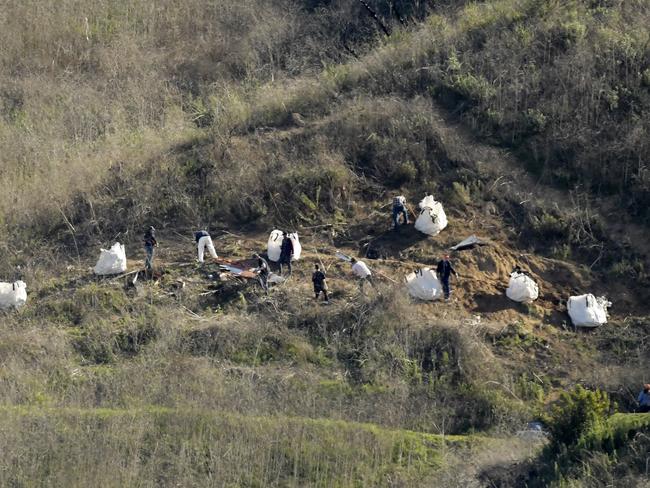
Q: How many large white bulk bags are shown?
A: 7